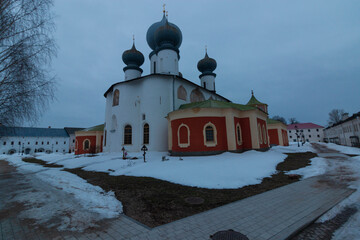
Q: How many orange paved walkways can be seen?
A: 0